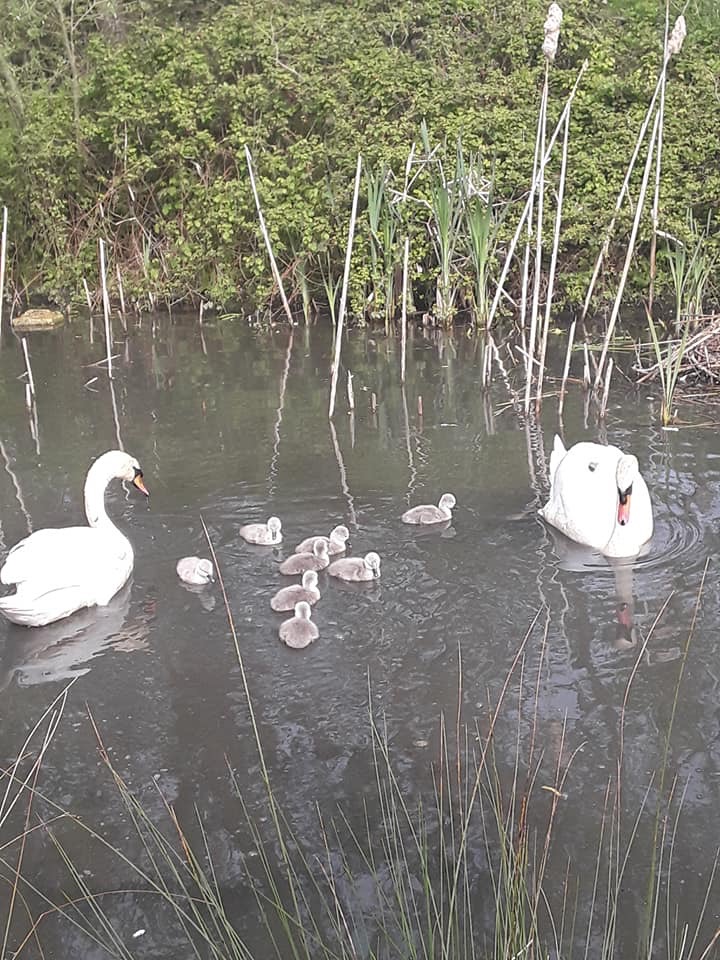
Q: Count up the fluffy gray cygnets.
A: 8